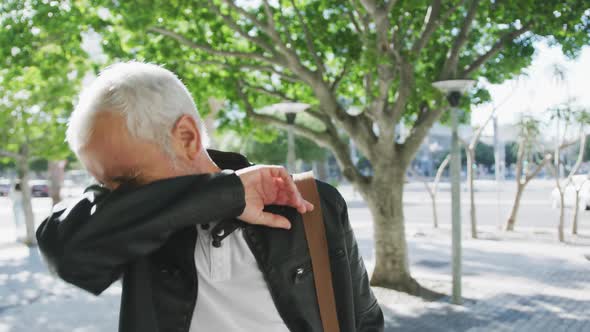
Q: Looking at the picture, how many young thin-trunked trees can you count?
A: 5